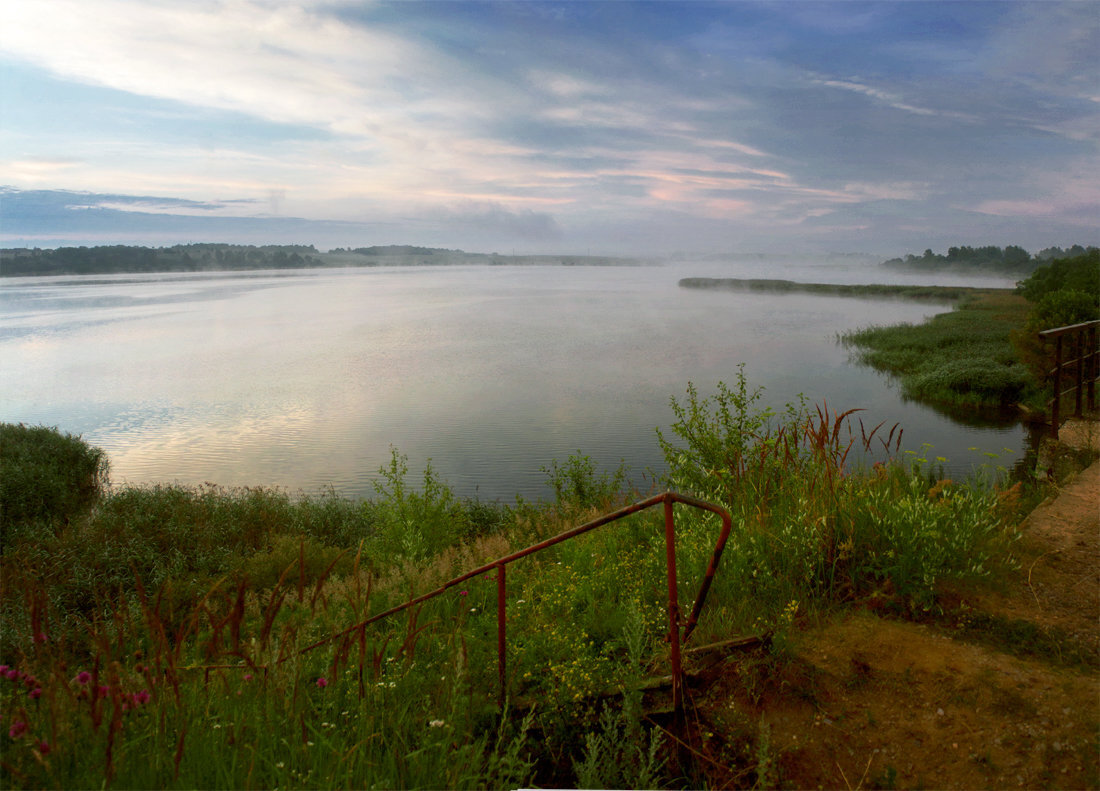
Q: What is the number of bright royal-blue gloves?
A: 0